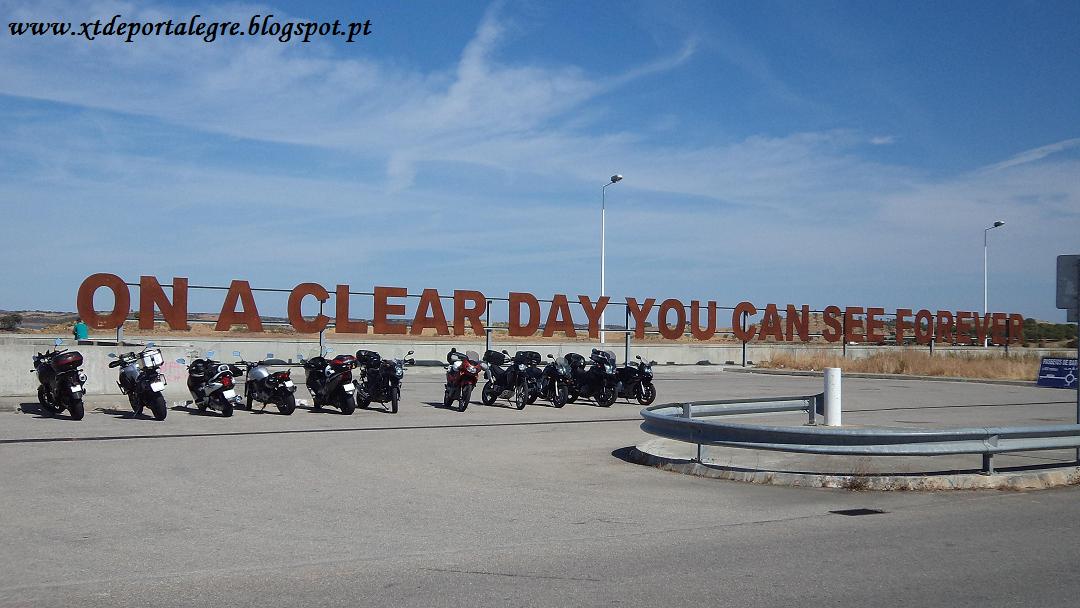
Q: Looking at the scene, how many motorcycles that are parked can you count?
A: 11